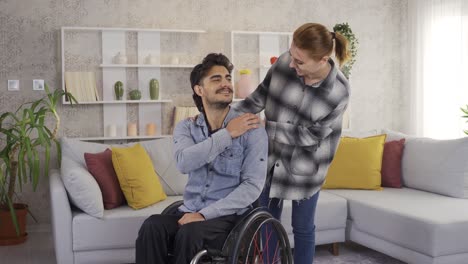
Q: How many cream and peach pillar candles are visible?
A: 3